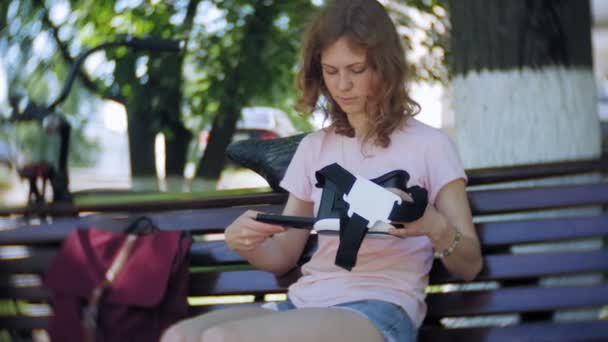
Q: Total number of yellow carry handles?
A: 0